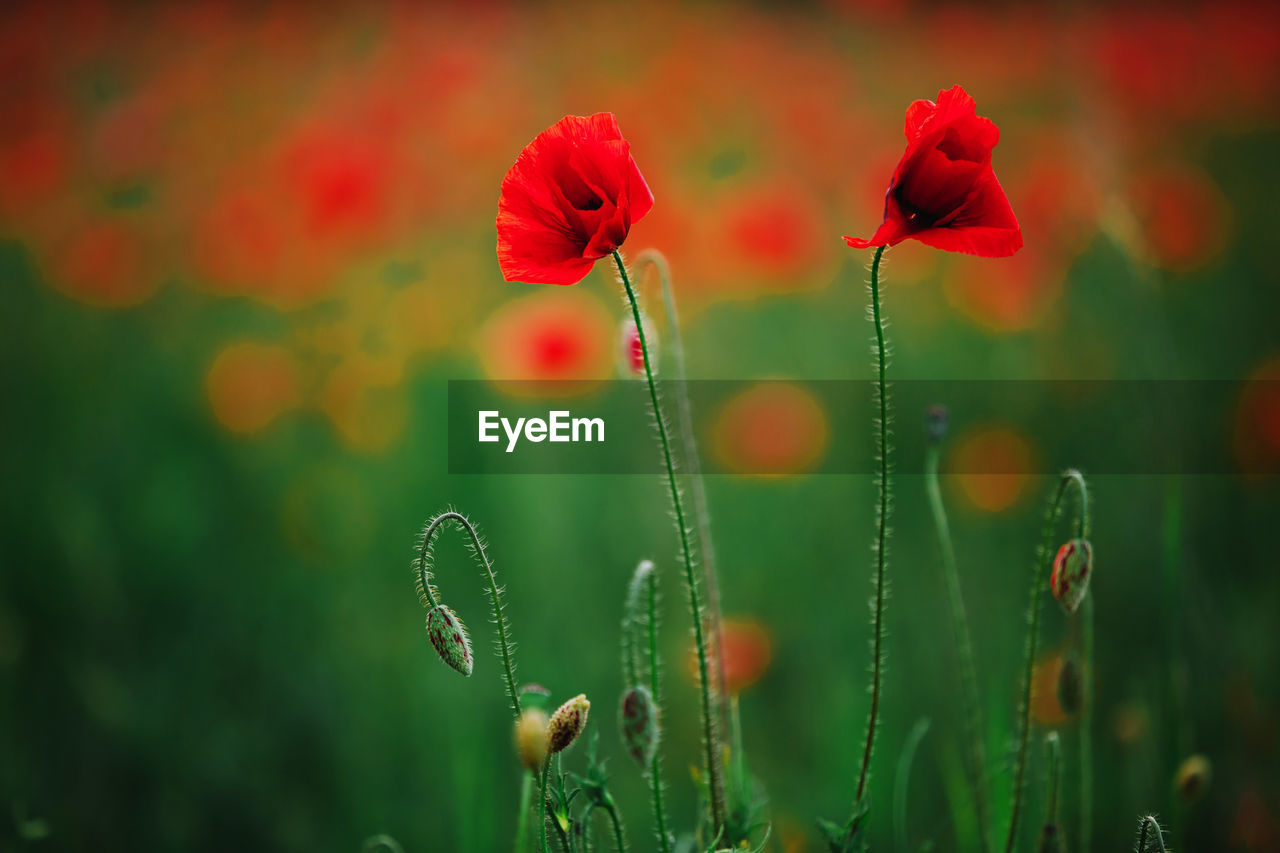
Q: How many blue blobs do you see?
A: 0